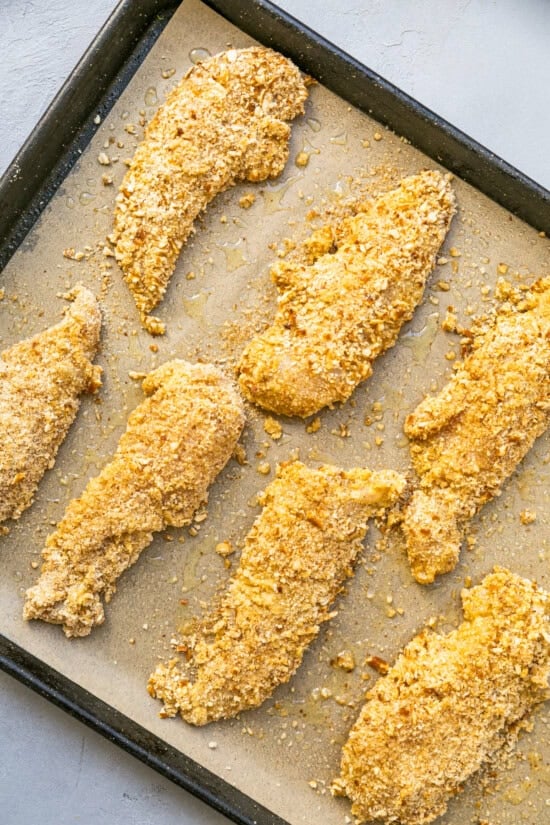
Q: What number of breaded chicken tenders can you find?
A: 7